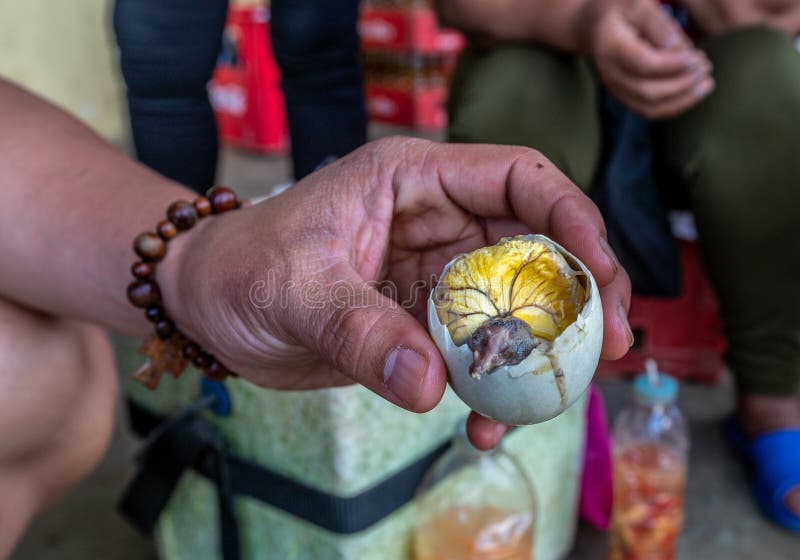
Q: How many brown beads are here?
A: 12